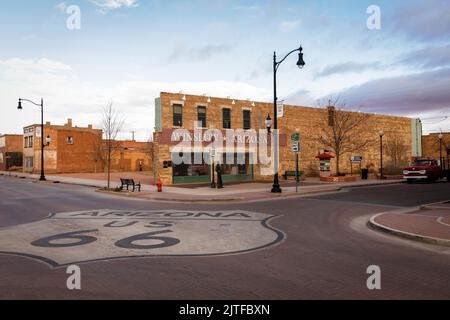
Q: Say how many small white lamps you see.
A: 4